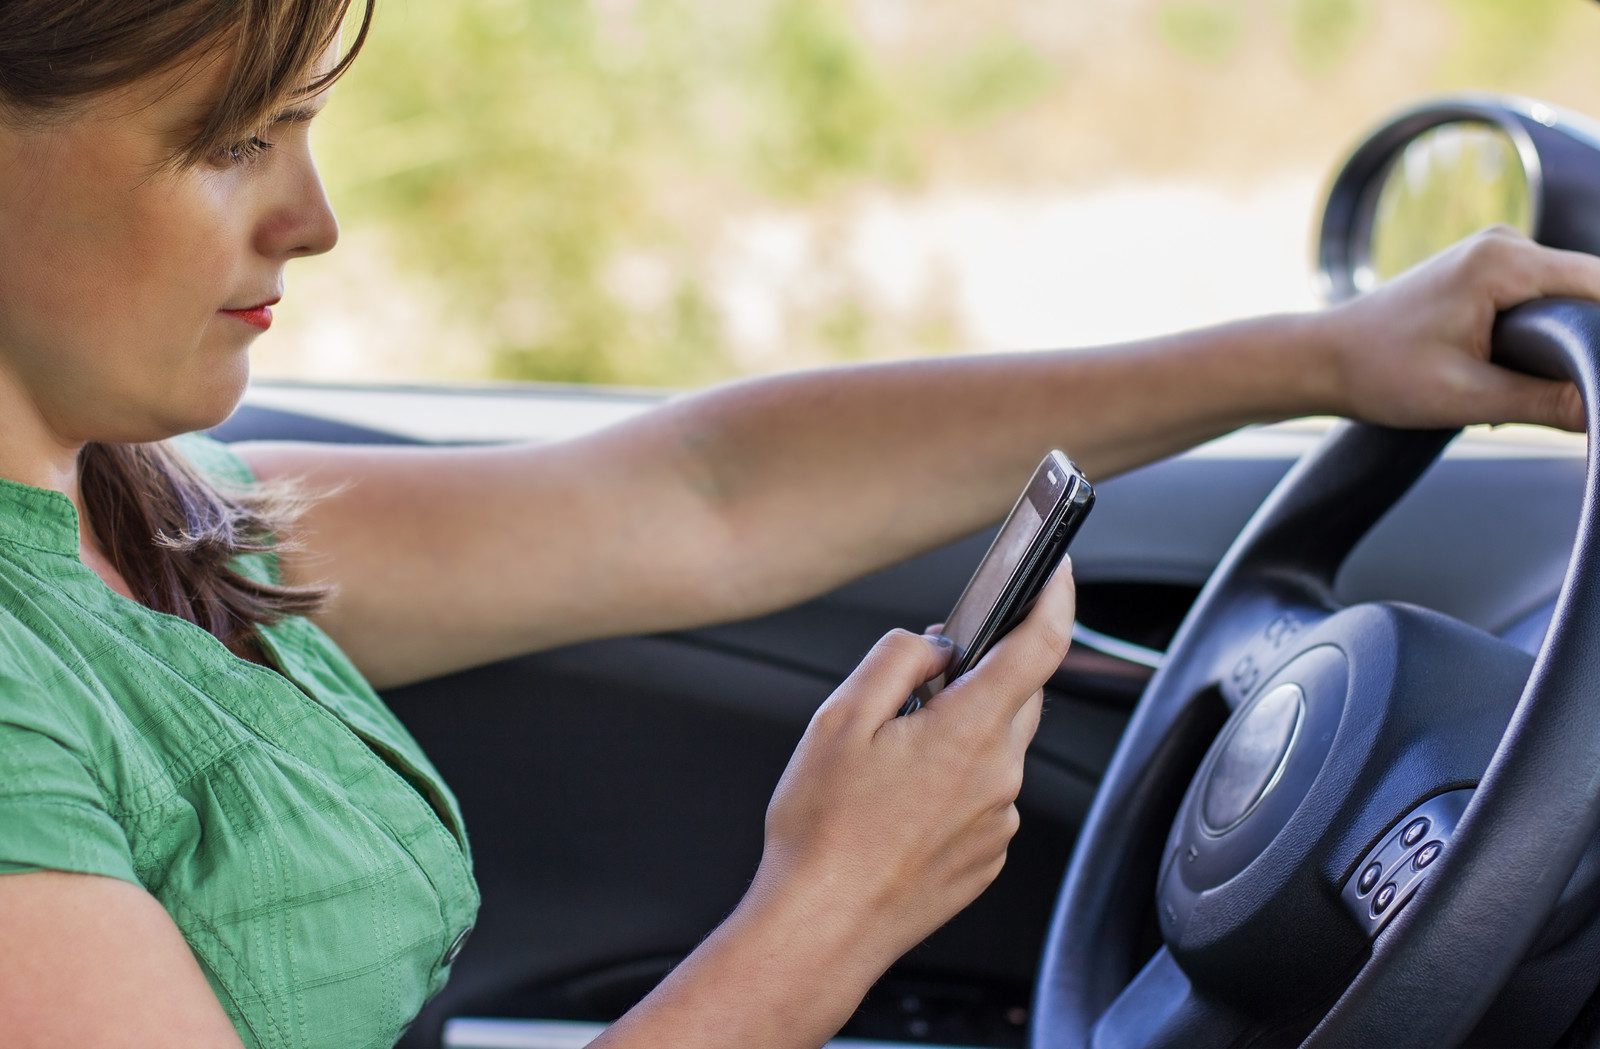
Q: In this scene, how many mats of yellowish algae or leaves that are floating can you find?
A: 0